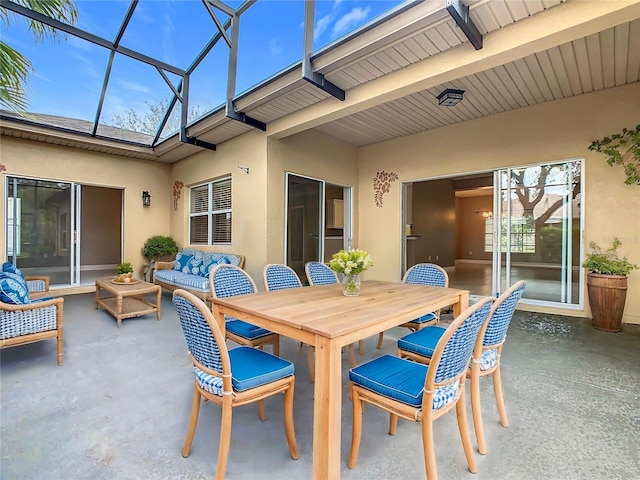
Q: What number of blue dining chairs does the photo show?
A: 7